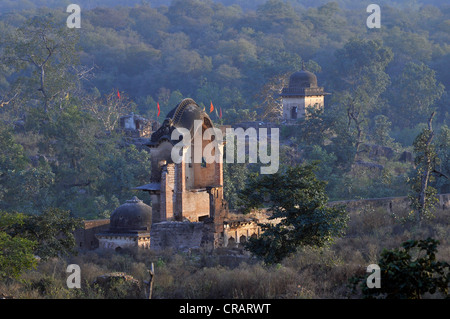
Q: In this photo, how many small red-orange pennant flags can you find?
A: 4